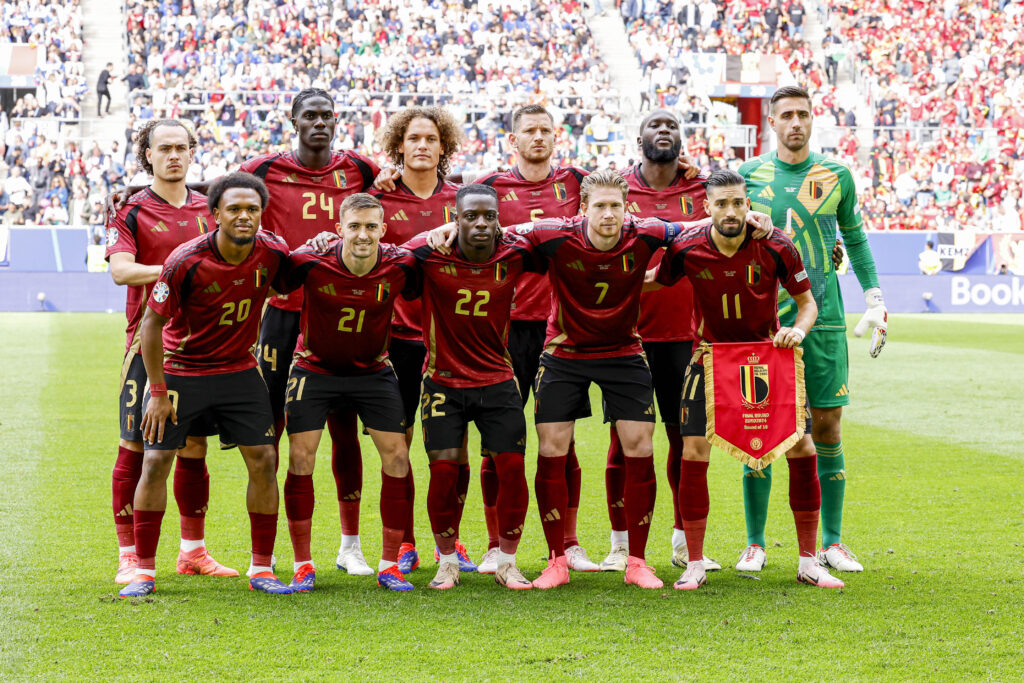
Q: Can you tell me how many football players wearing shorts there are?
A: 11